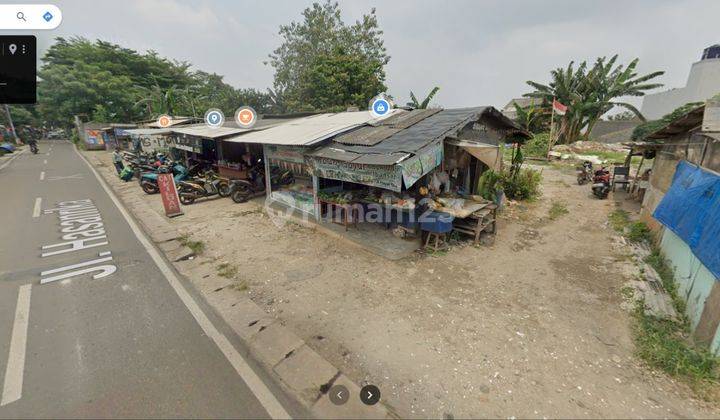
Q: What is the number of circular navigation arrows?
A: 2